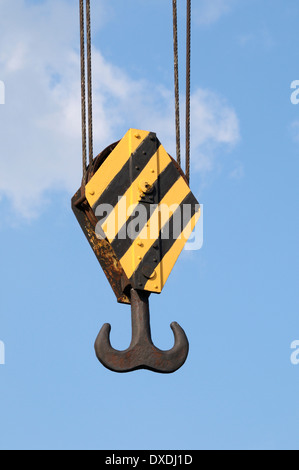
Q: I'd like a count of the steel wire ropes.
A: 4